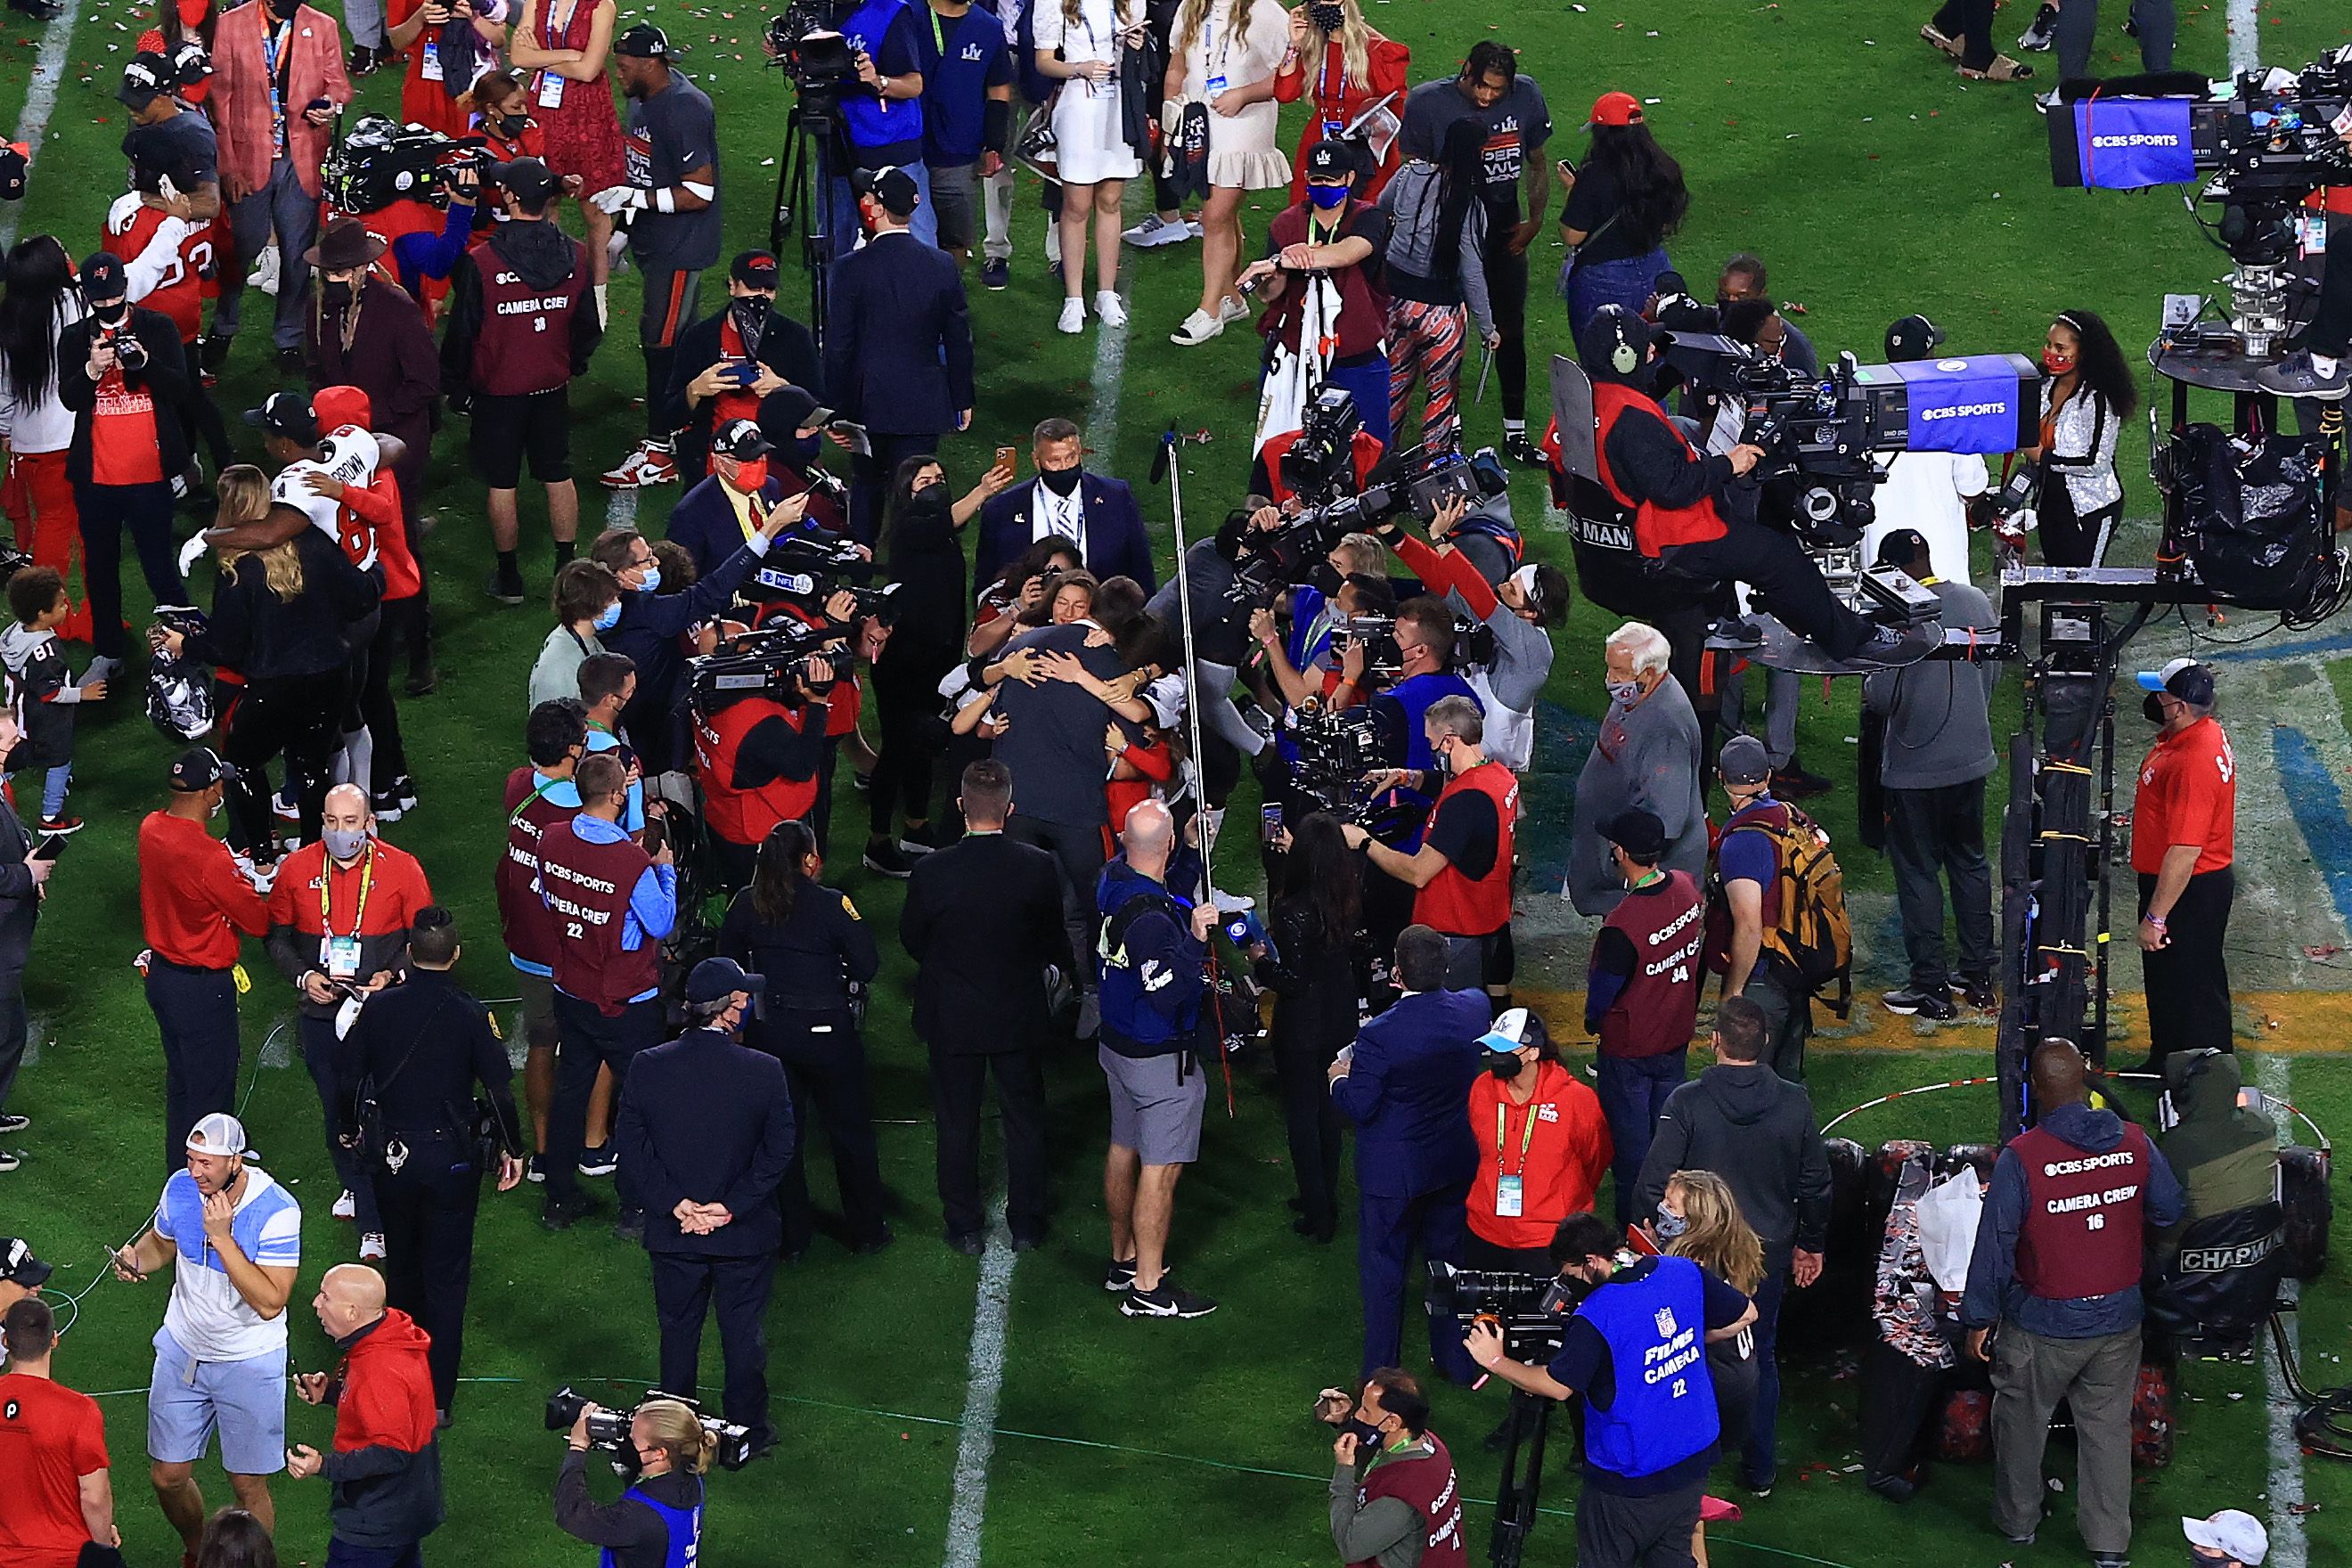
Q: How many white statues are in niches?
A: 0